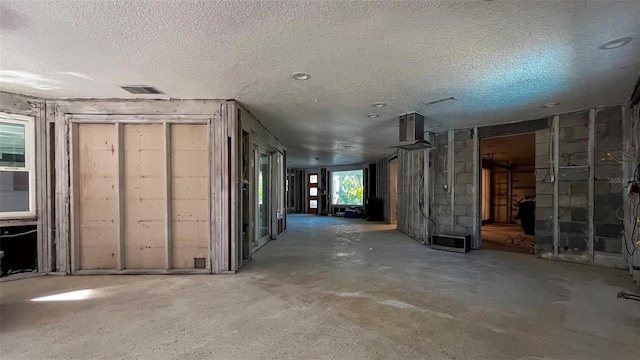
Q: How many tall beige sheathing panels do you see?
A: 3